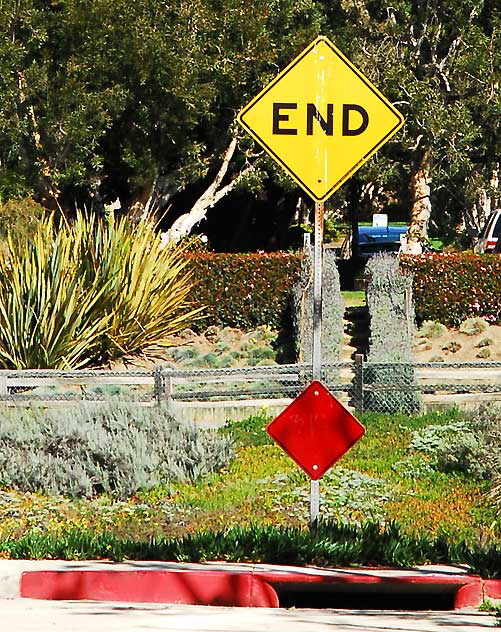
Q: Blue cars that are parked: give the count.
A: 1